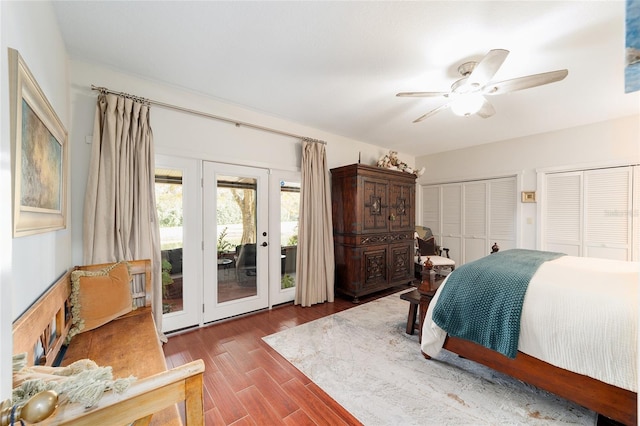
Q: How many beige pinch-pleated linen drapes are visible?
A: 2